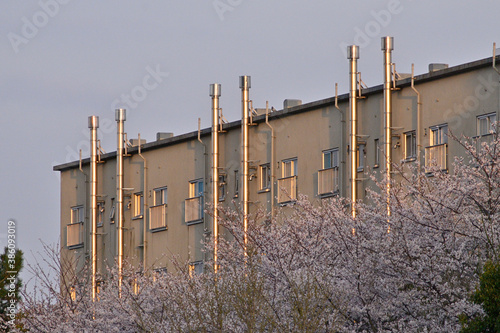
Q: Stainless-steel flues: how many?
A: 6